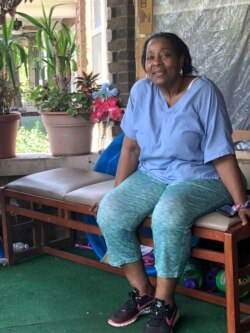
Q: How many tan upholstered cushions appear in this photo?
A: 3